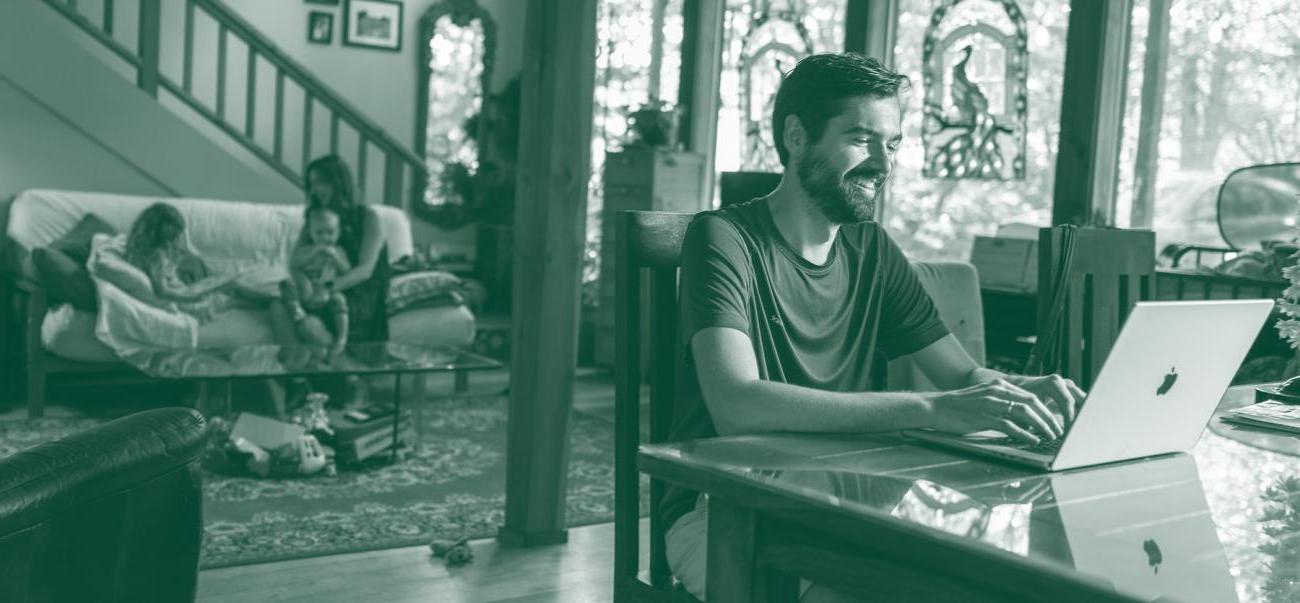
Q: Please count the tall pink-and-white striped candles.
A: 0